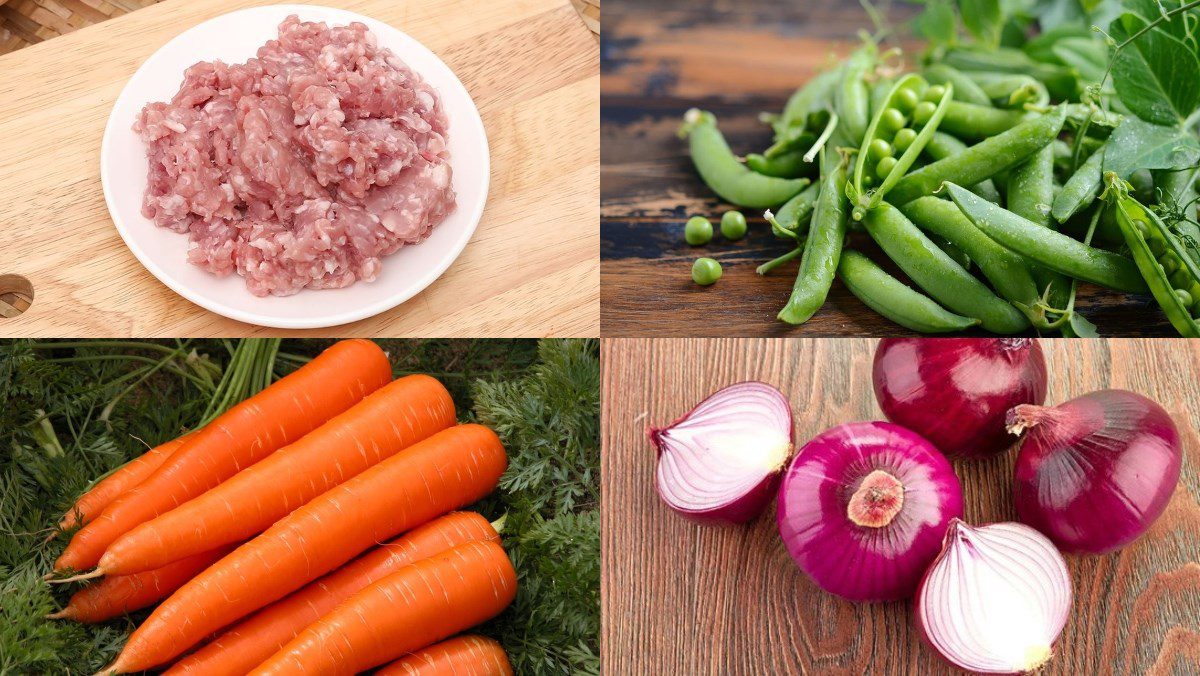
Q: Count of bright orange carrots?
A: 8